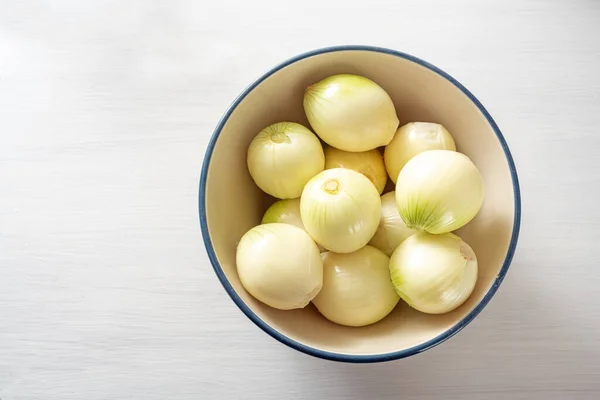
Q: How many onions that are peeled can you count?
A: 11